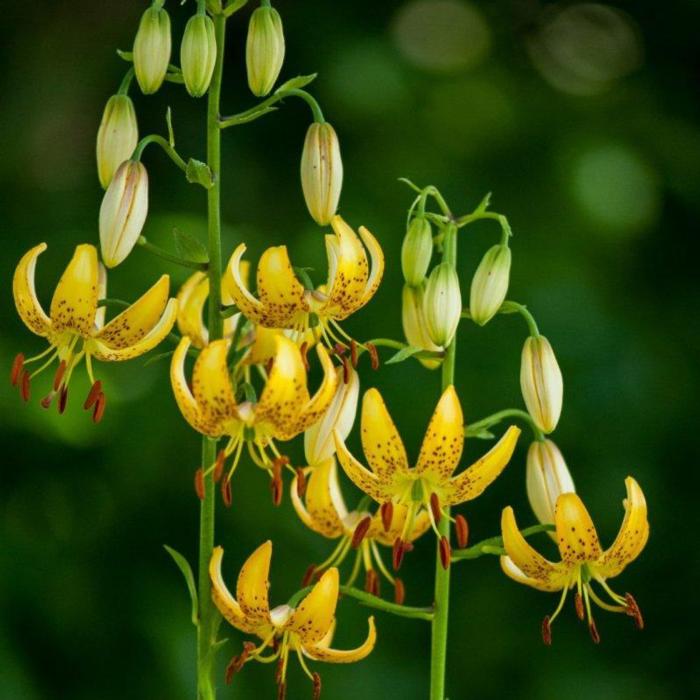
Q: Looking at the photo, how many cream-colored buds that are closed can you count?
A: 13